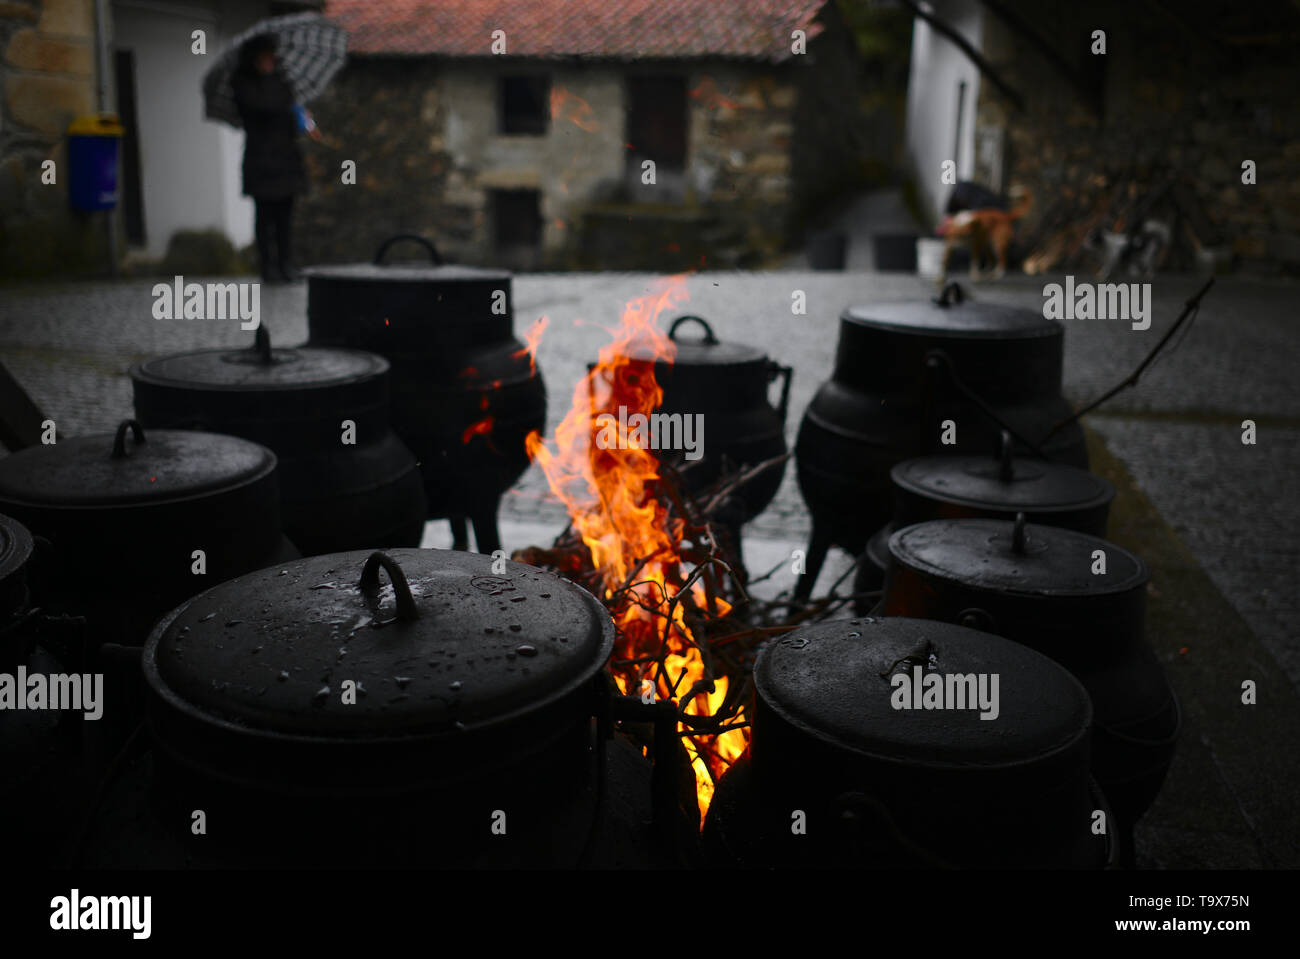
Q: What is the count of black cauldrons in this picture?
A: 10